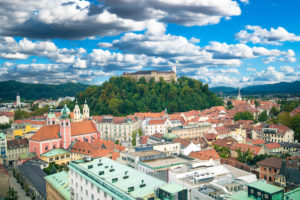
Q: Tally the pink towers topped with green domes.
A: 2